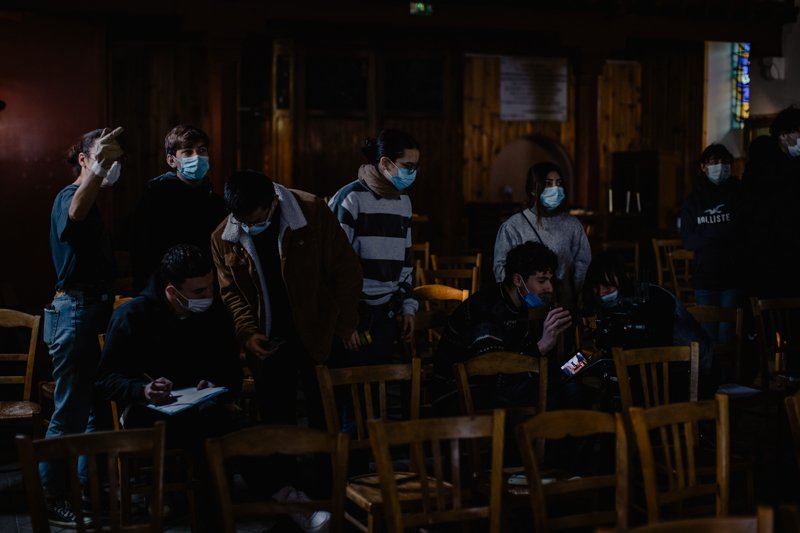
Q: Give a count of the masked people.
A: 10